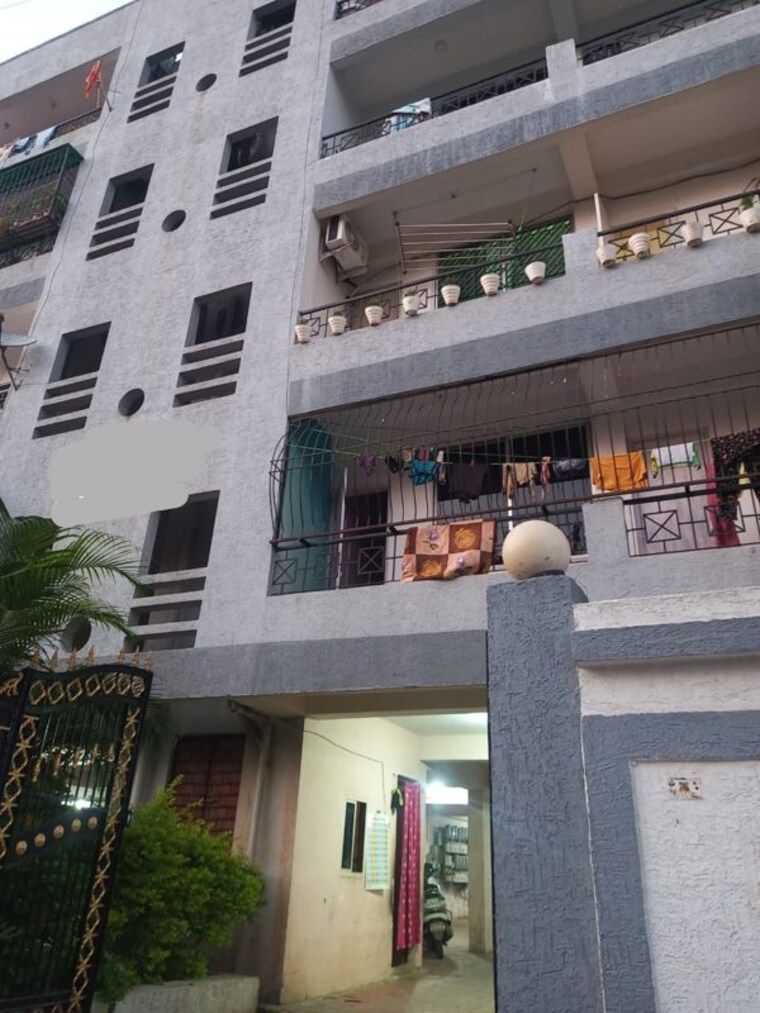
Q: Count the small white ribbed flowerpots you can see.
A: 11